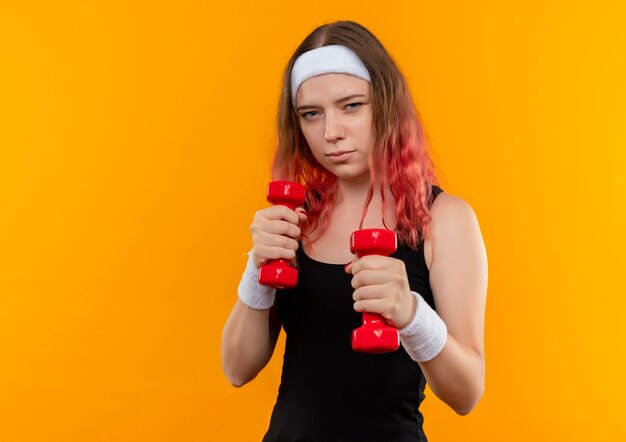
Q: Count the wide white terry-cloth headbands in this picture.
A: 1